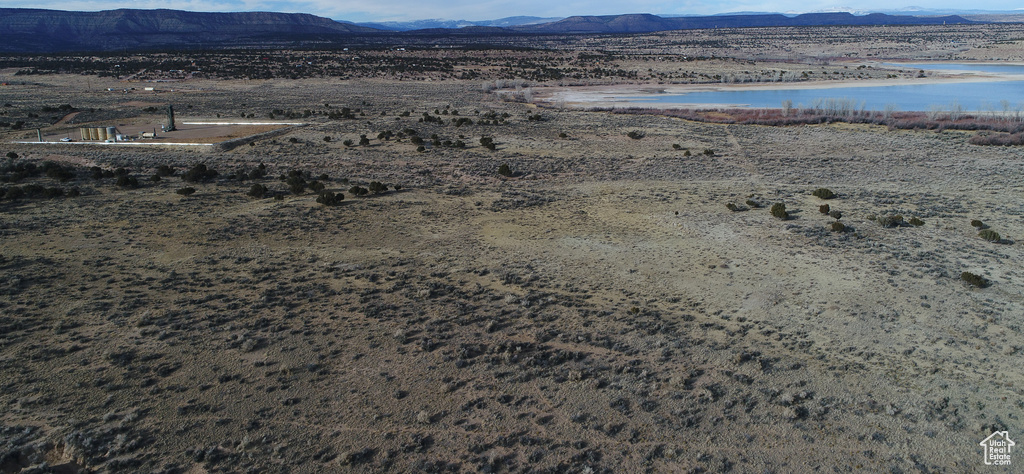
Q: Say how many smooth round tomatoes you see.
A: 0